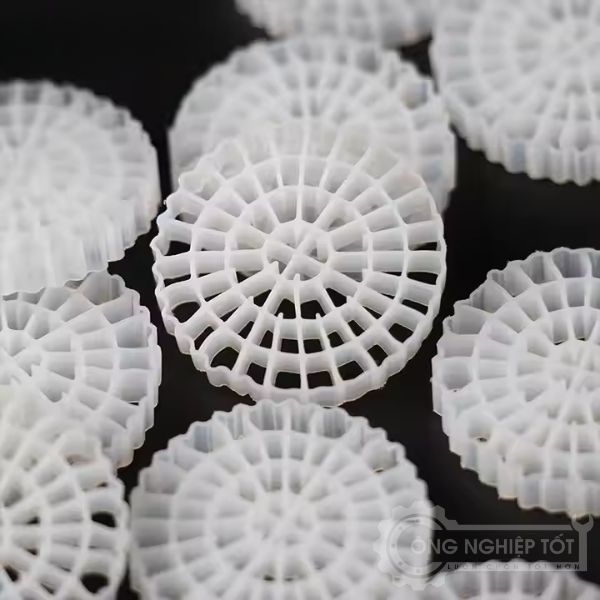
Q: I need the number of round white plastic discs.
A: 10